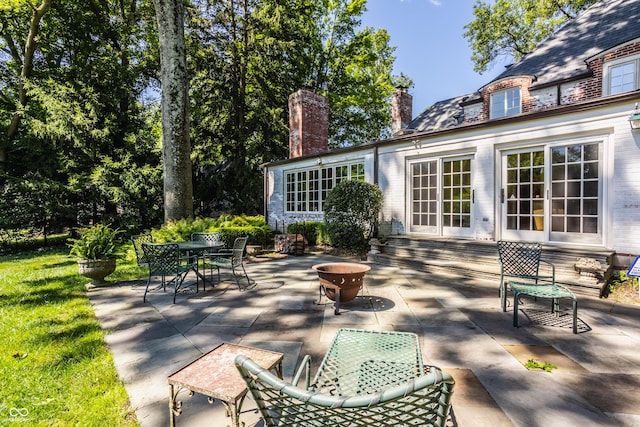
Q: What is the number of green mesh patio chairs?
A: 6